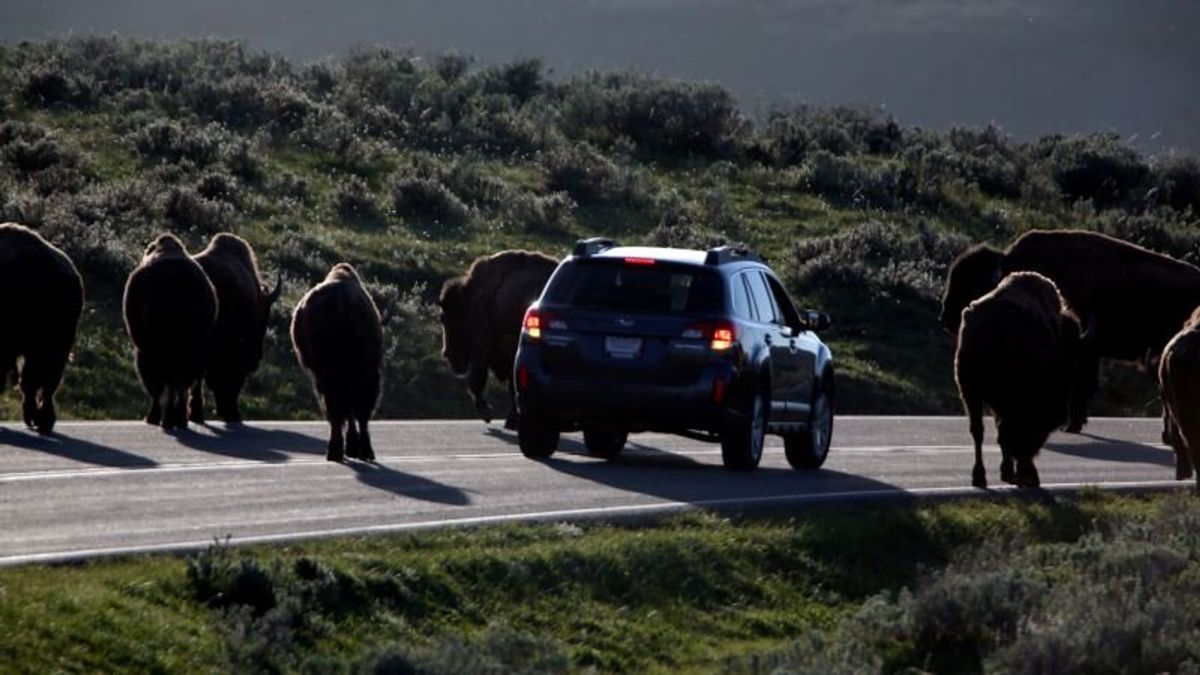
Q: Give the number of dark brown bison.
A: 8